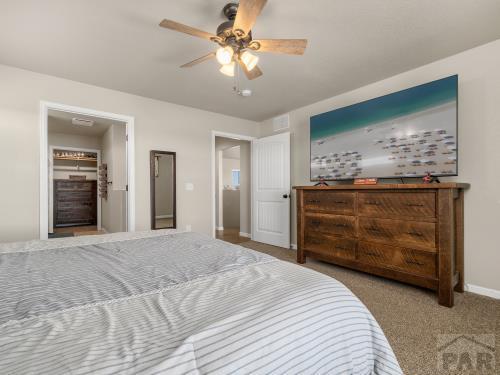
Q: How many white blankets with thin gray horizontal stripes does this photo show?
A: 1